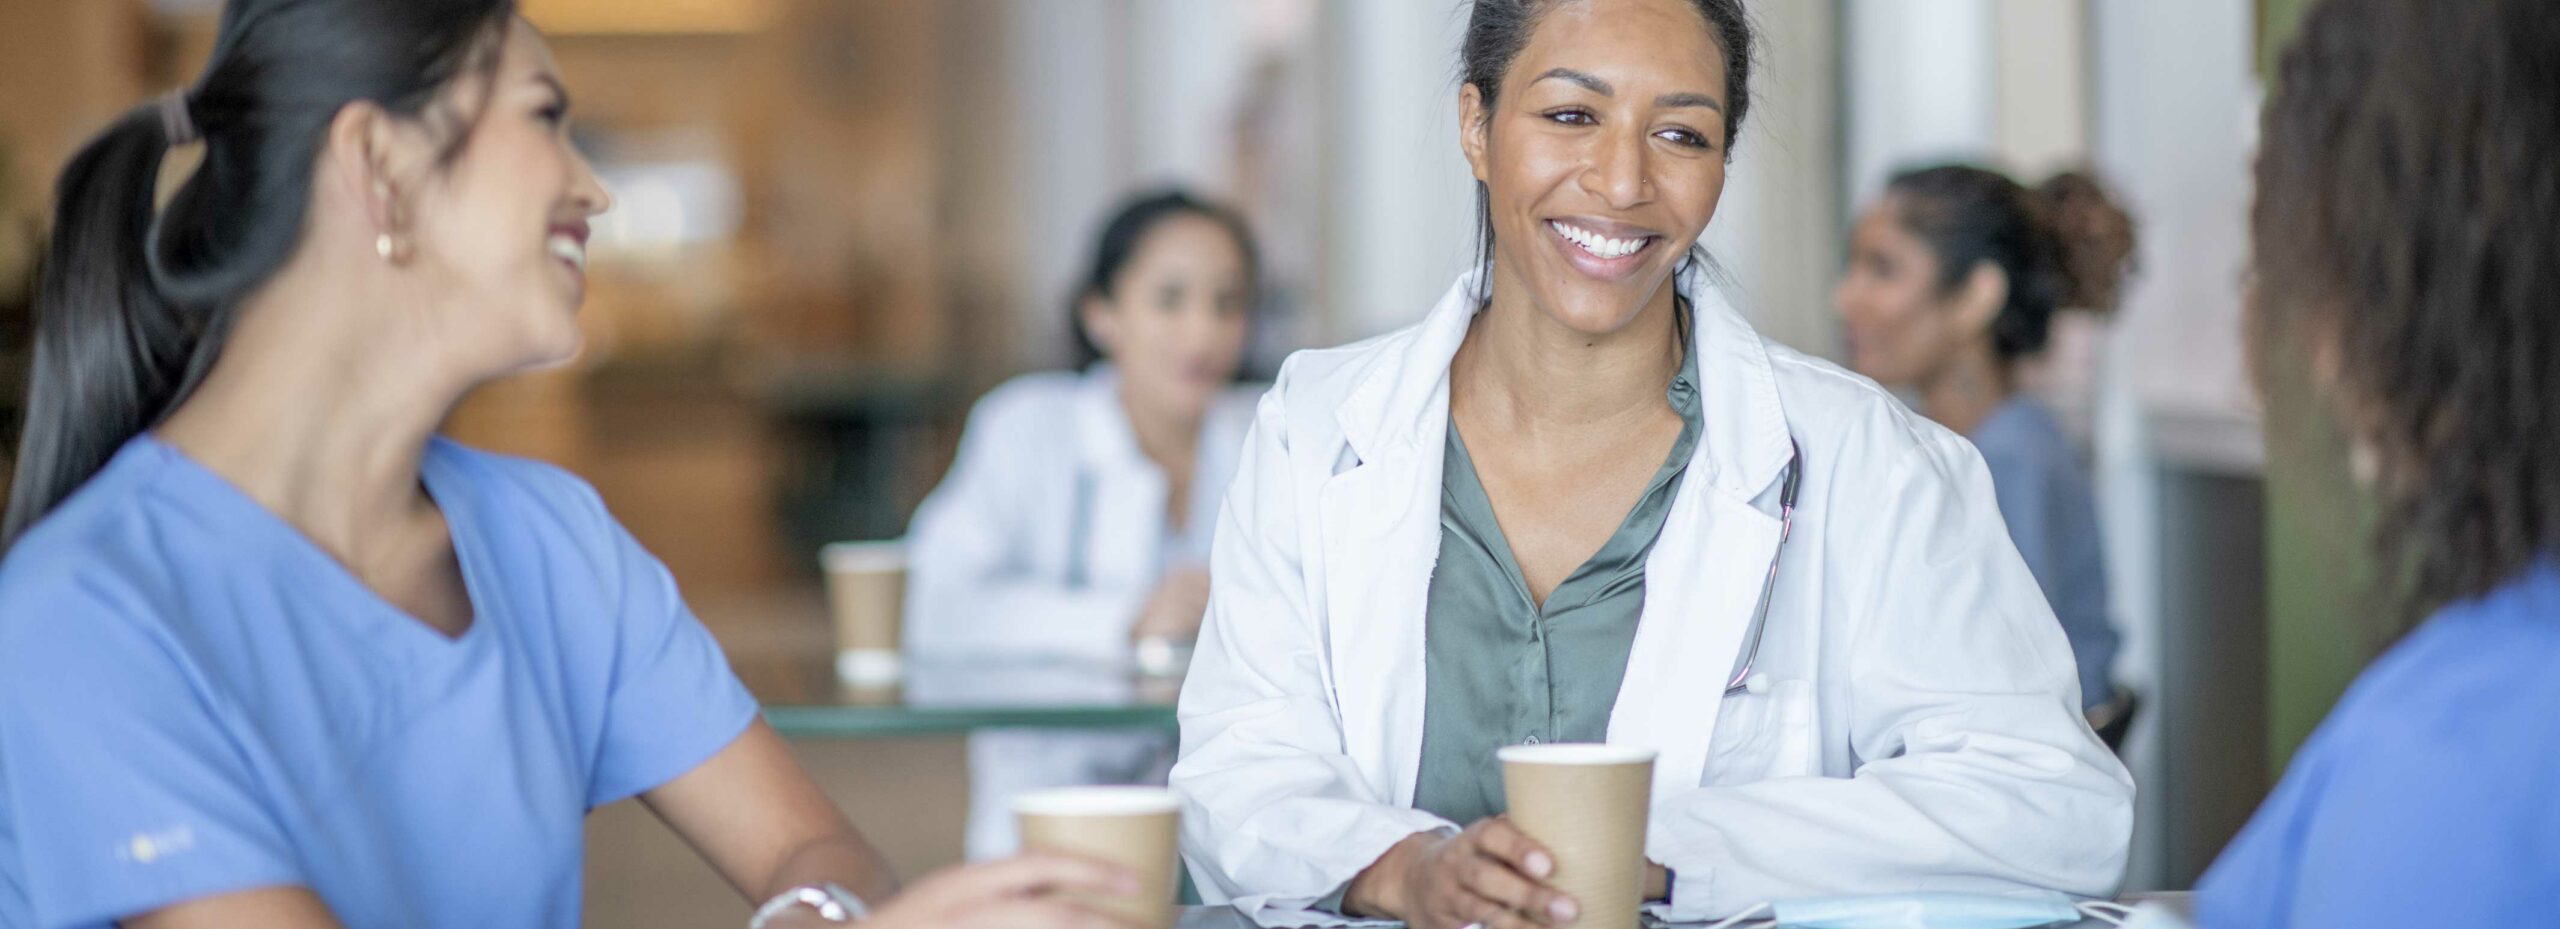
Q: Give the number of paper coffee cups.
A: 3